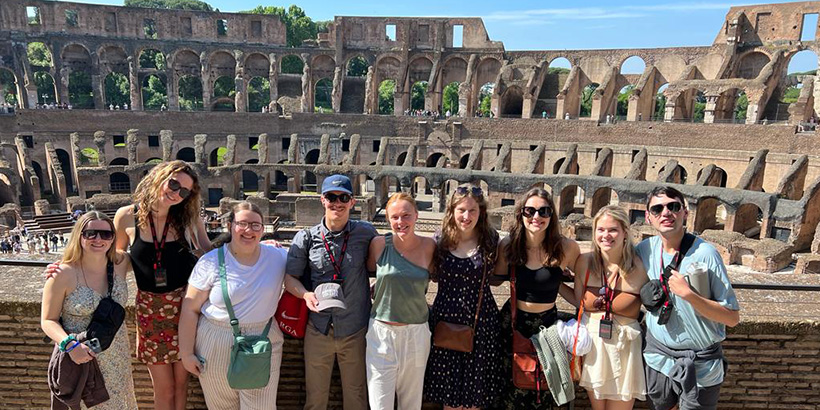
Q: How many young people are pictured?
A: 9